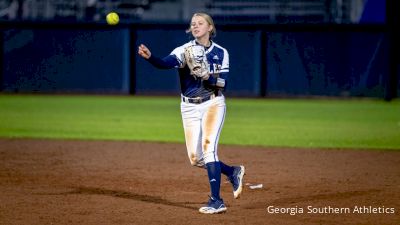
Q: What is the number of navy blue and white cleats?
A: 2